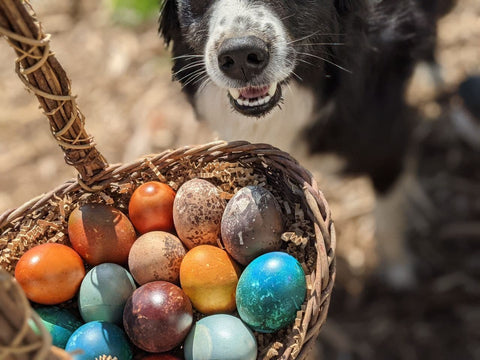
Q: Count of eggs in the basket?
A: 14